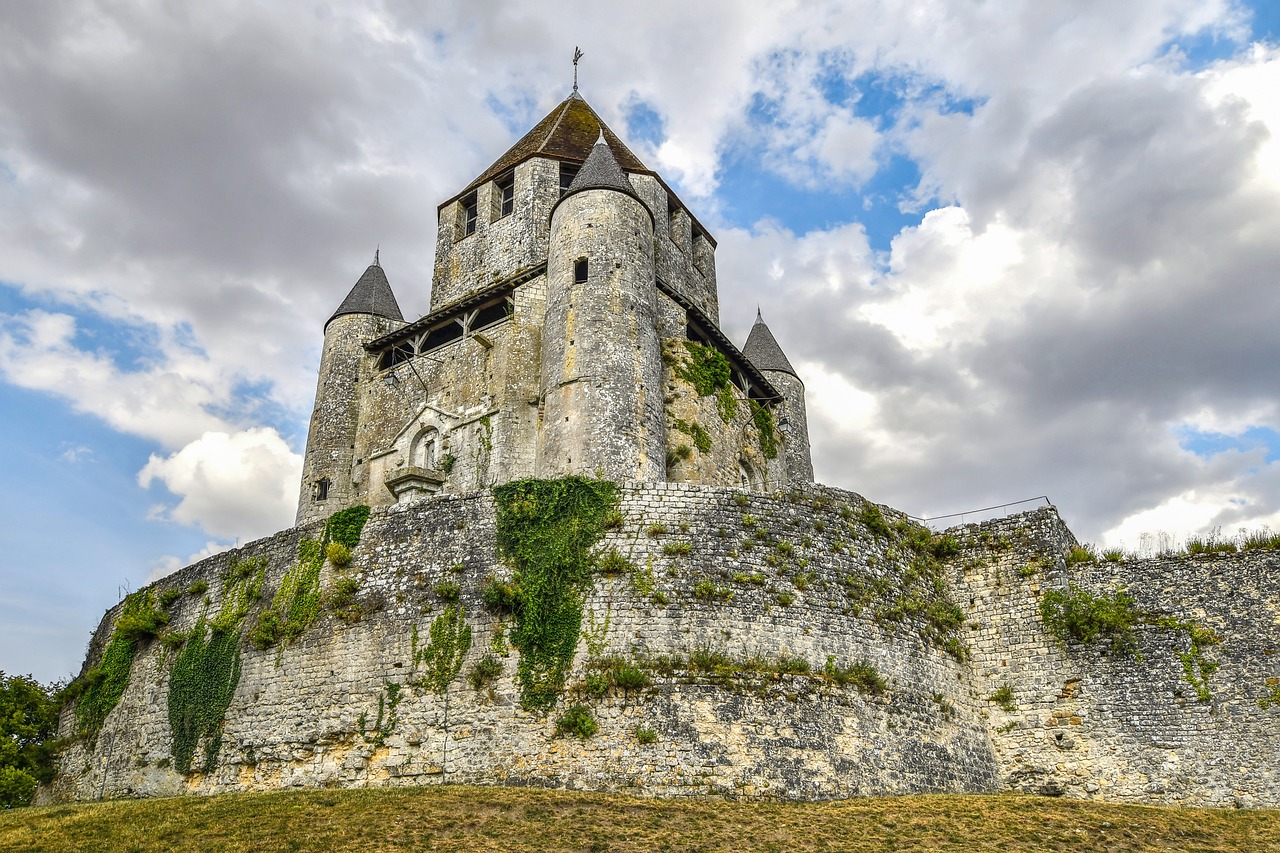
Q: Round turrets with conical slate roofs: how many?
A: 3